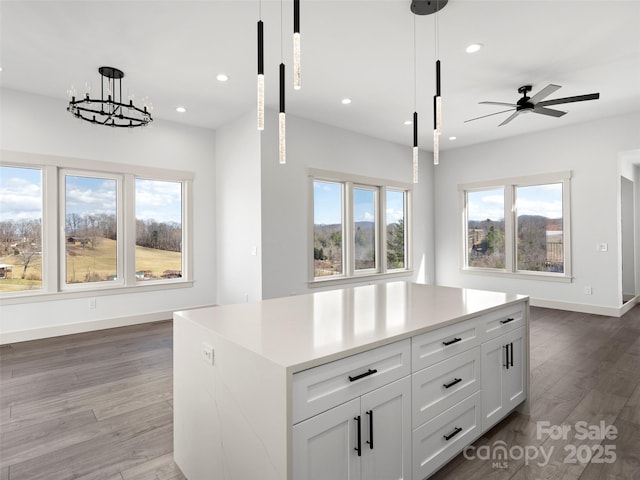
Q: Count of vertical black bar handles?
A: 4